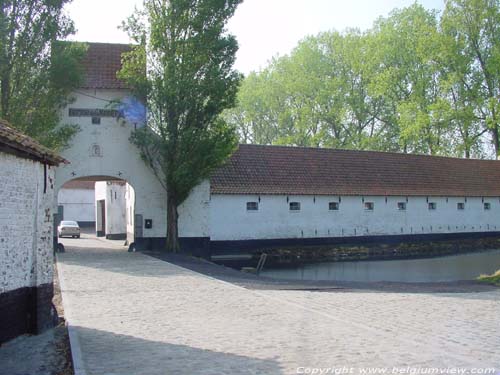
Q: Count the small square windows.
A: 8